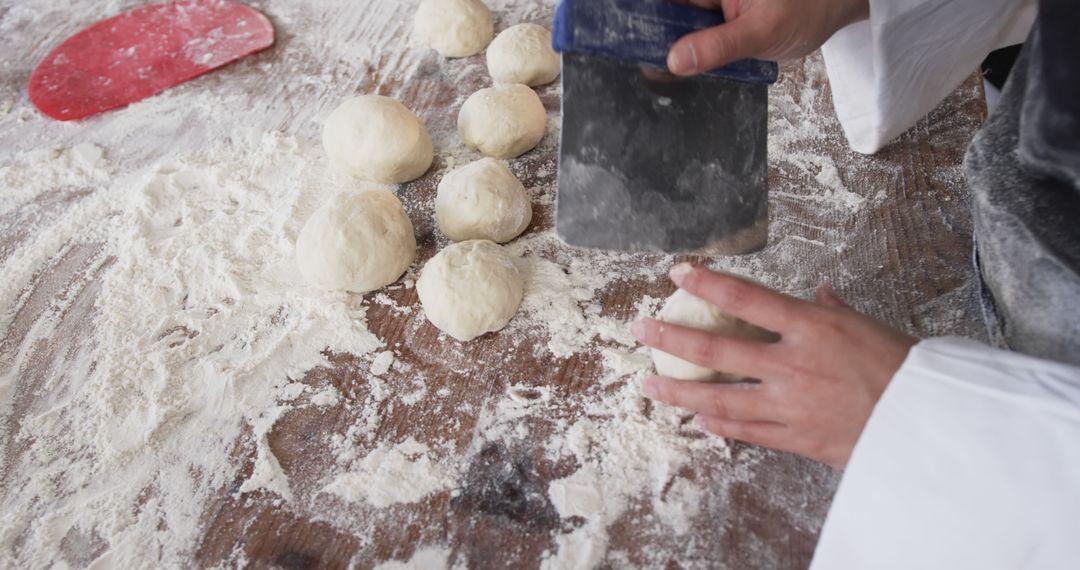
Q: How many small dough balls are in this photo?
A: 8